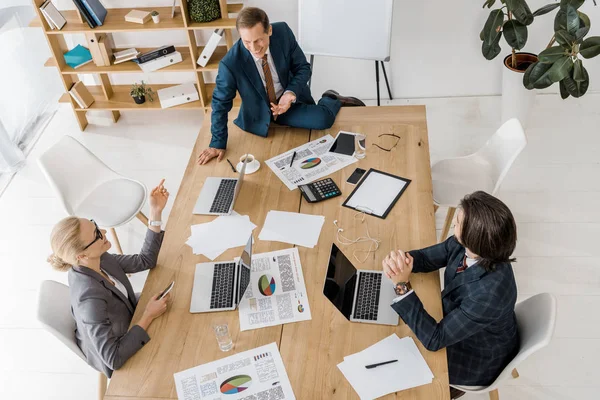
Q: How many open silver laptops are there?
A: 3